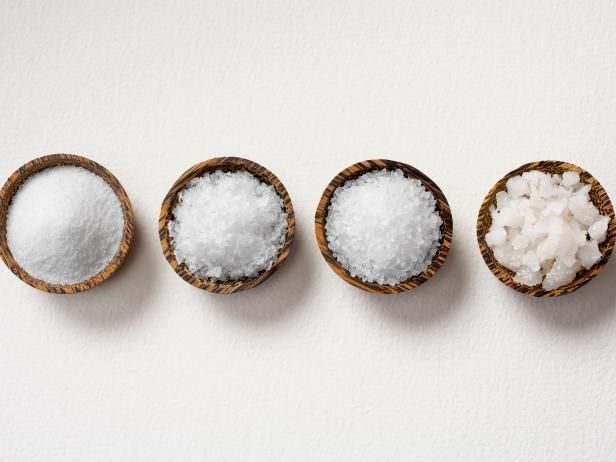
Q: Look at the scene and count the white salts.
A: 4